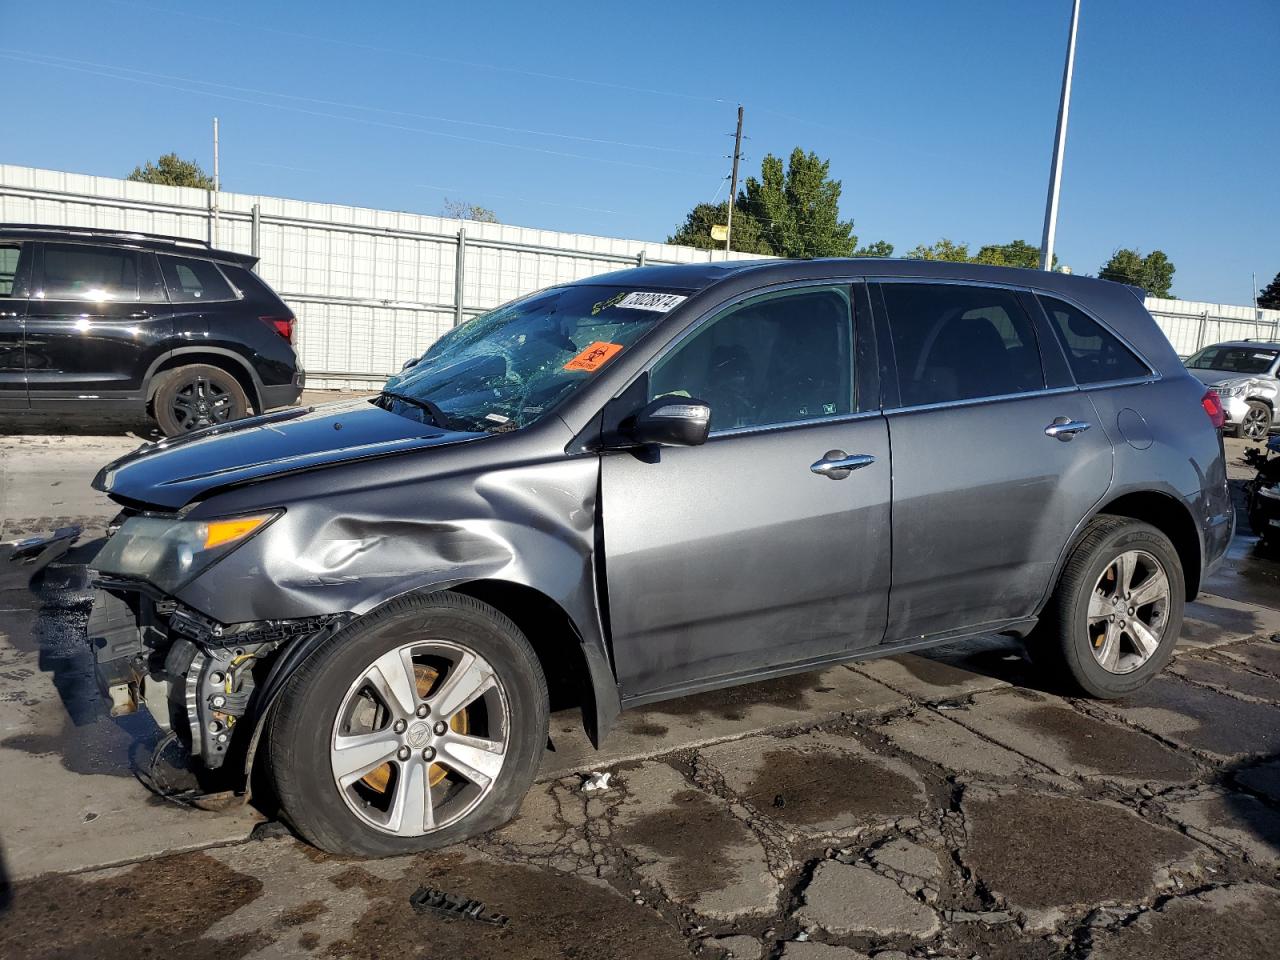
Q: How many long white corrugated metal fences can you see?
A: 1